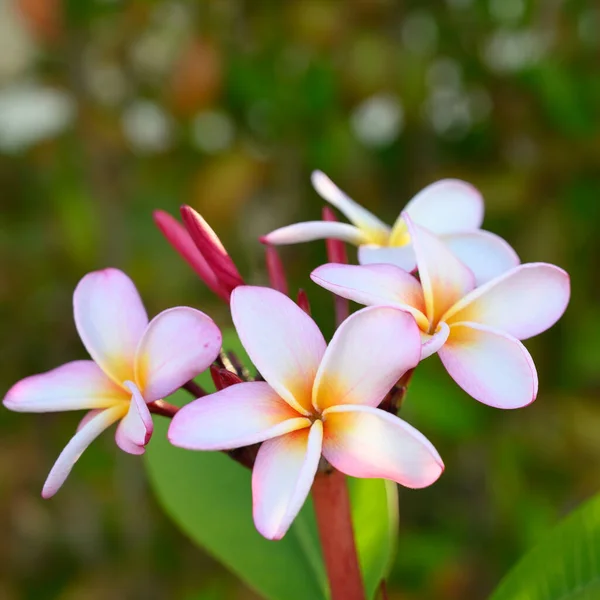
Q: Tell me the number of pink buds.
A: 5